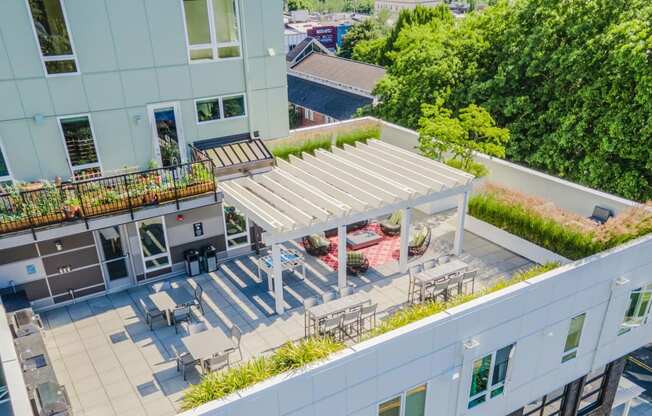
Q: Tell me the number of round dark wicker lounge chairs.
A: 4